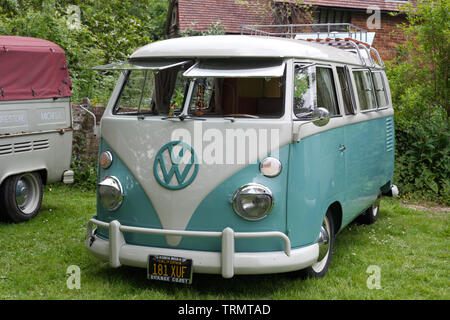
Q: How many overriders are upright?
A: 2